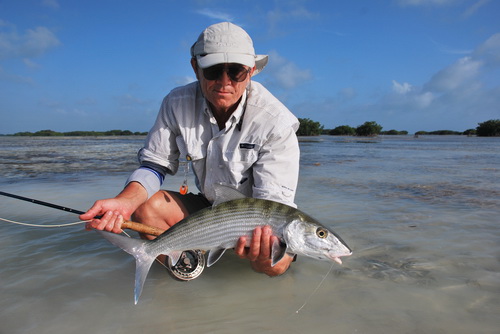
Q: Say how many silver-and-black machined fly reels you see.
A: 1